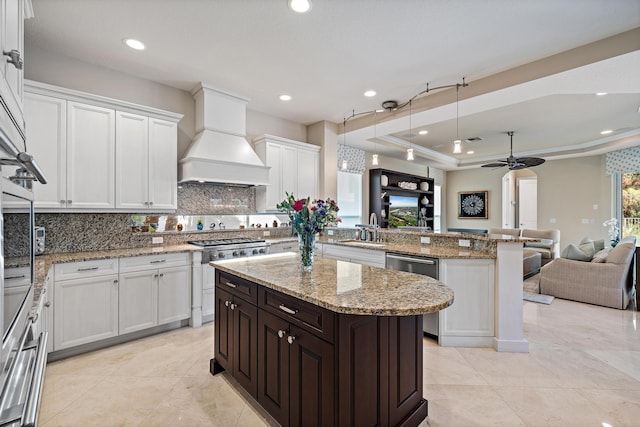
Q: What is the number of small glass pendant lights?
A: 4